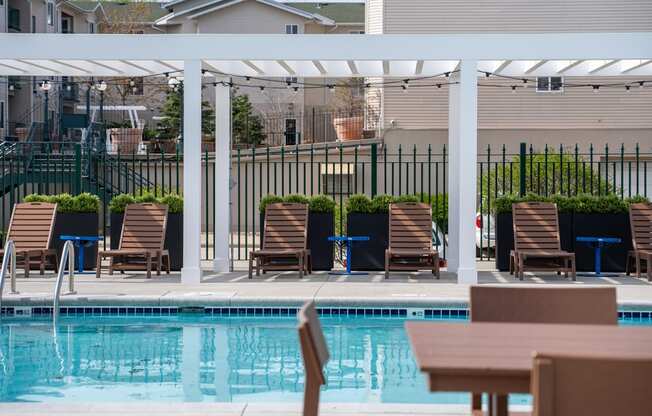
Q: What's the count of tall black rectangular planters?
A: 6